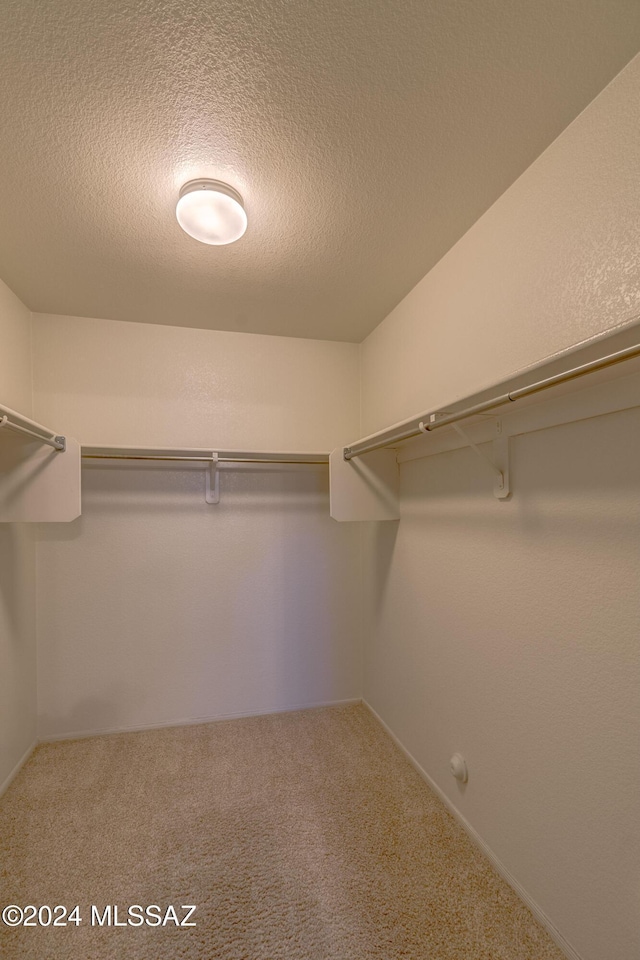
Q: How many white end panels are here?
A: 2